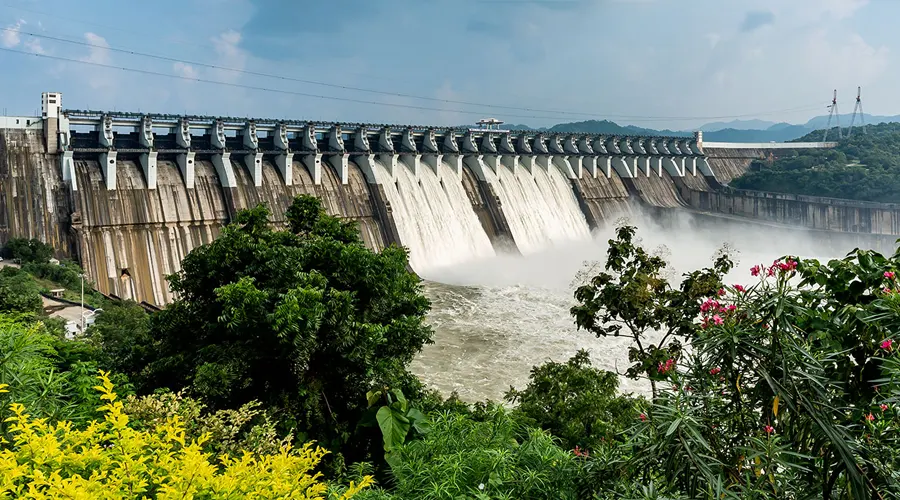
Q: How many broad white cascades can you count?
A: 2